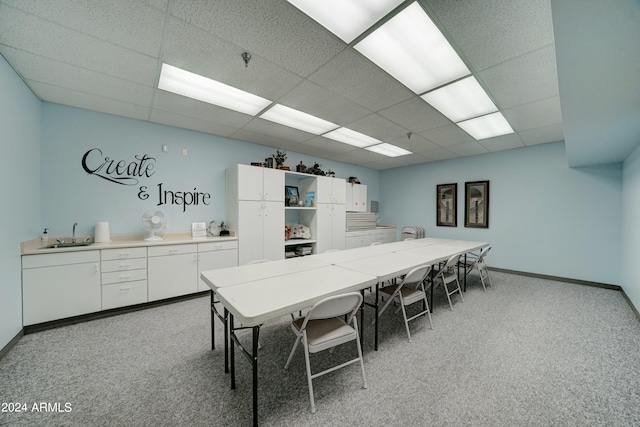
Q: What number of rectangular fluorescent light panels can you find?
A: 8